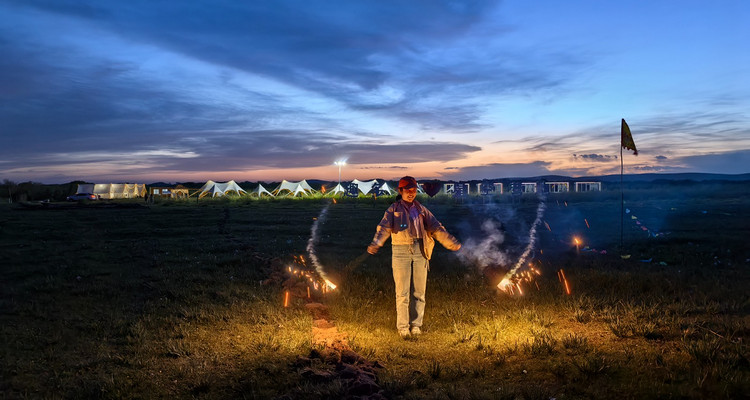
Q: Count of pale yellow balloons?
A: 0